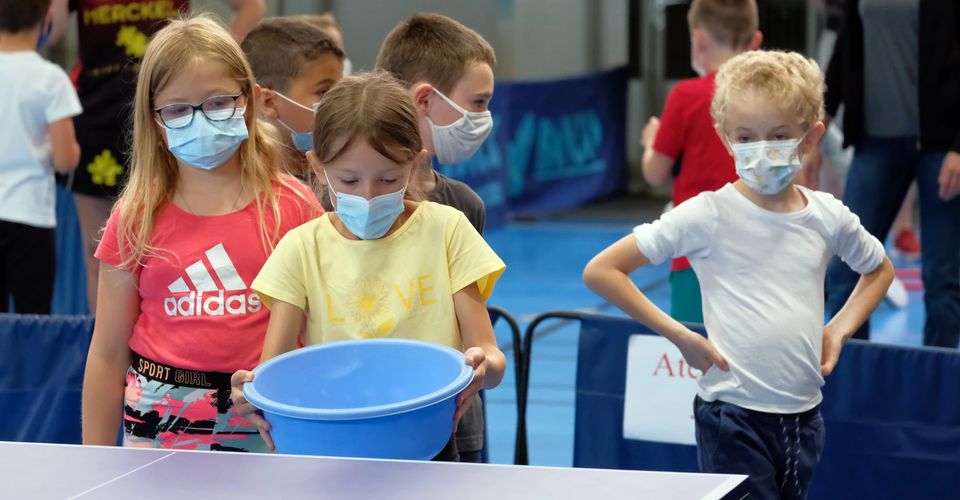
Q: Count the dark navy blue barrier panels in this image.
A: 2